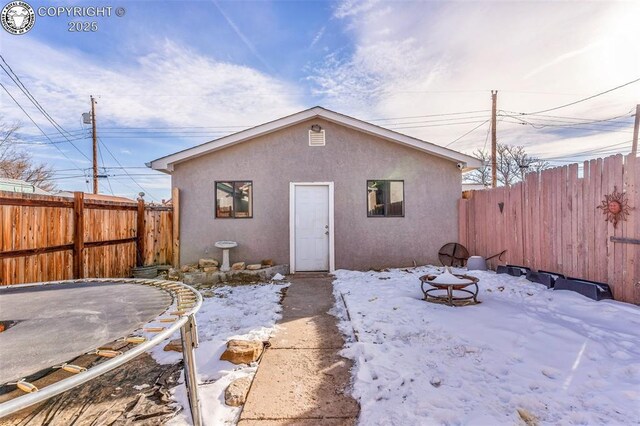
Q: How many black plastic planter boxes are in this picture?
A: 3